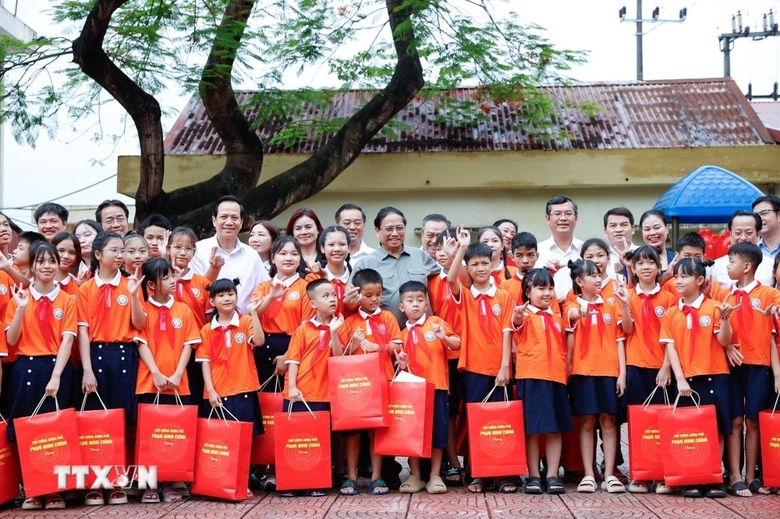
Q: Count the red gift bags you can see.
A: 13